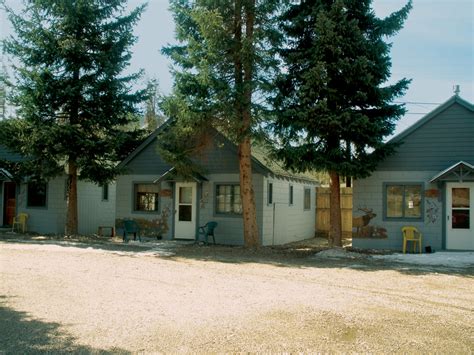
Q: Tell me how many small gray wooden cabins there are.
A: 3